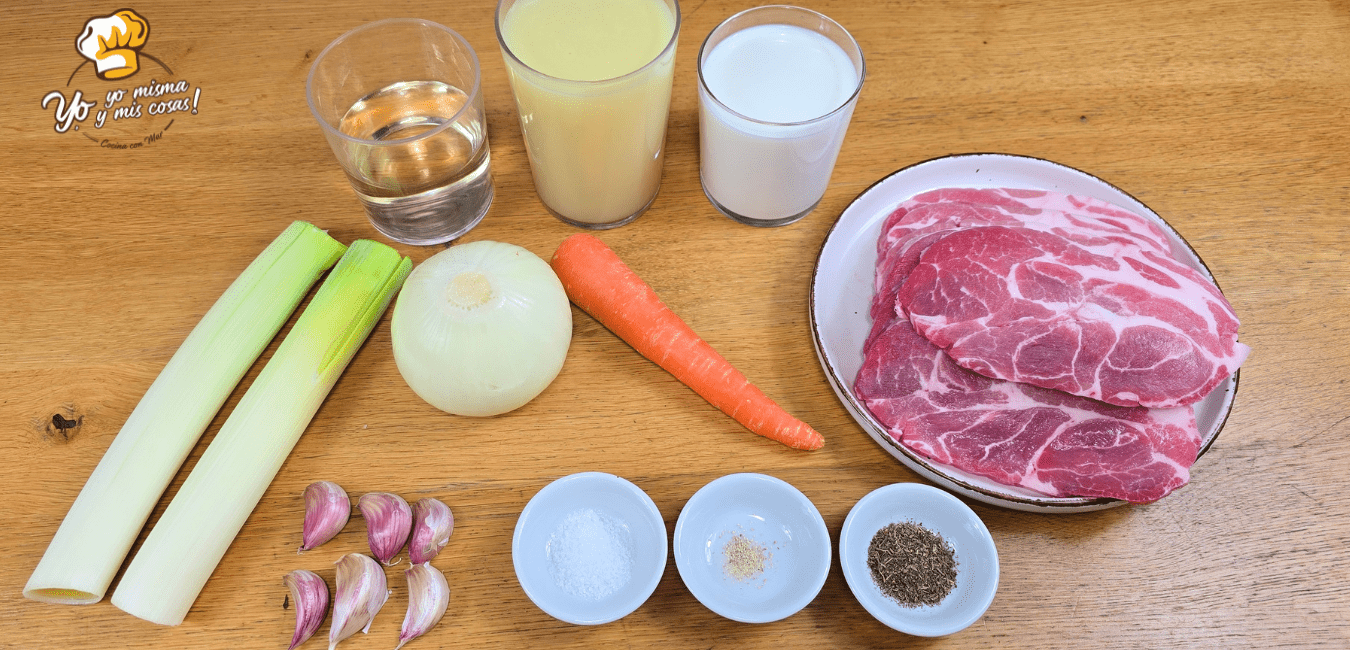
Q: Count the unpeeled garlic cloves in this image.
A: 6